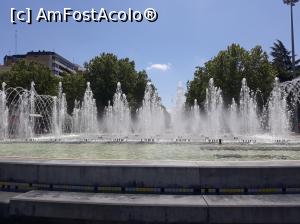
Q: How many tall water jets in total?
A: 10